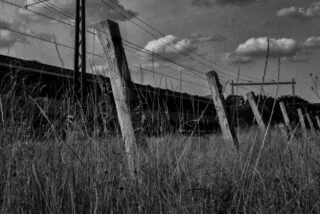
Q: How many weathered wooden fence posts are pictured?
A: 7